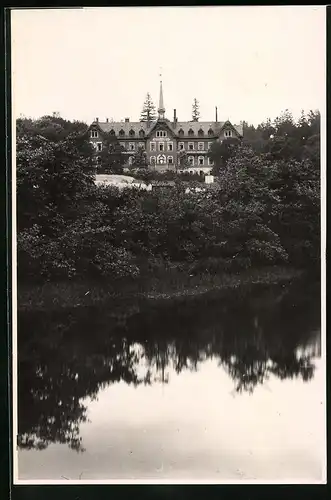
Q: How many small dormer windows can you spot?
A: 8